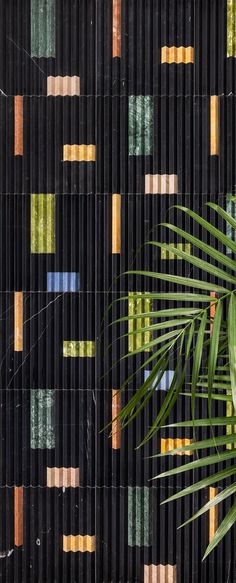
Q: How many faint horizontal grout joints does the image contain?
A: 5